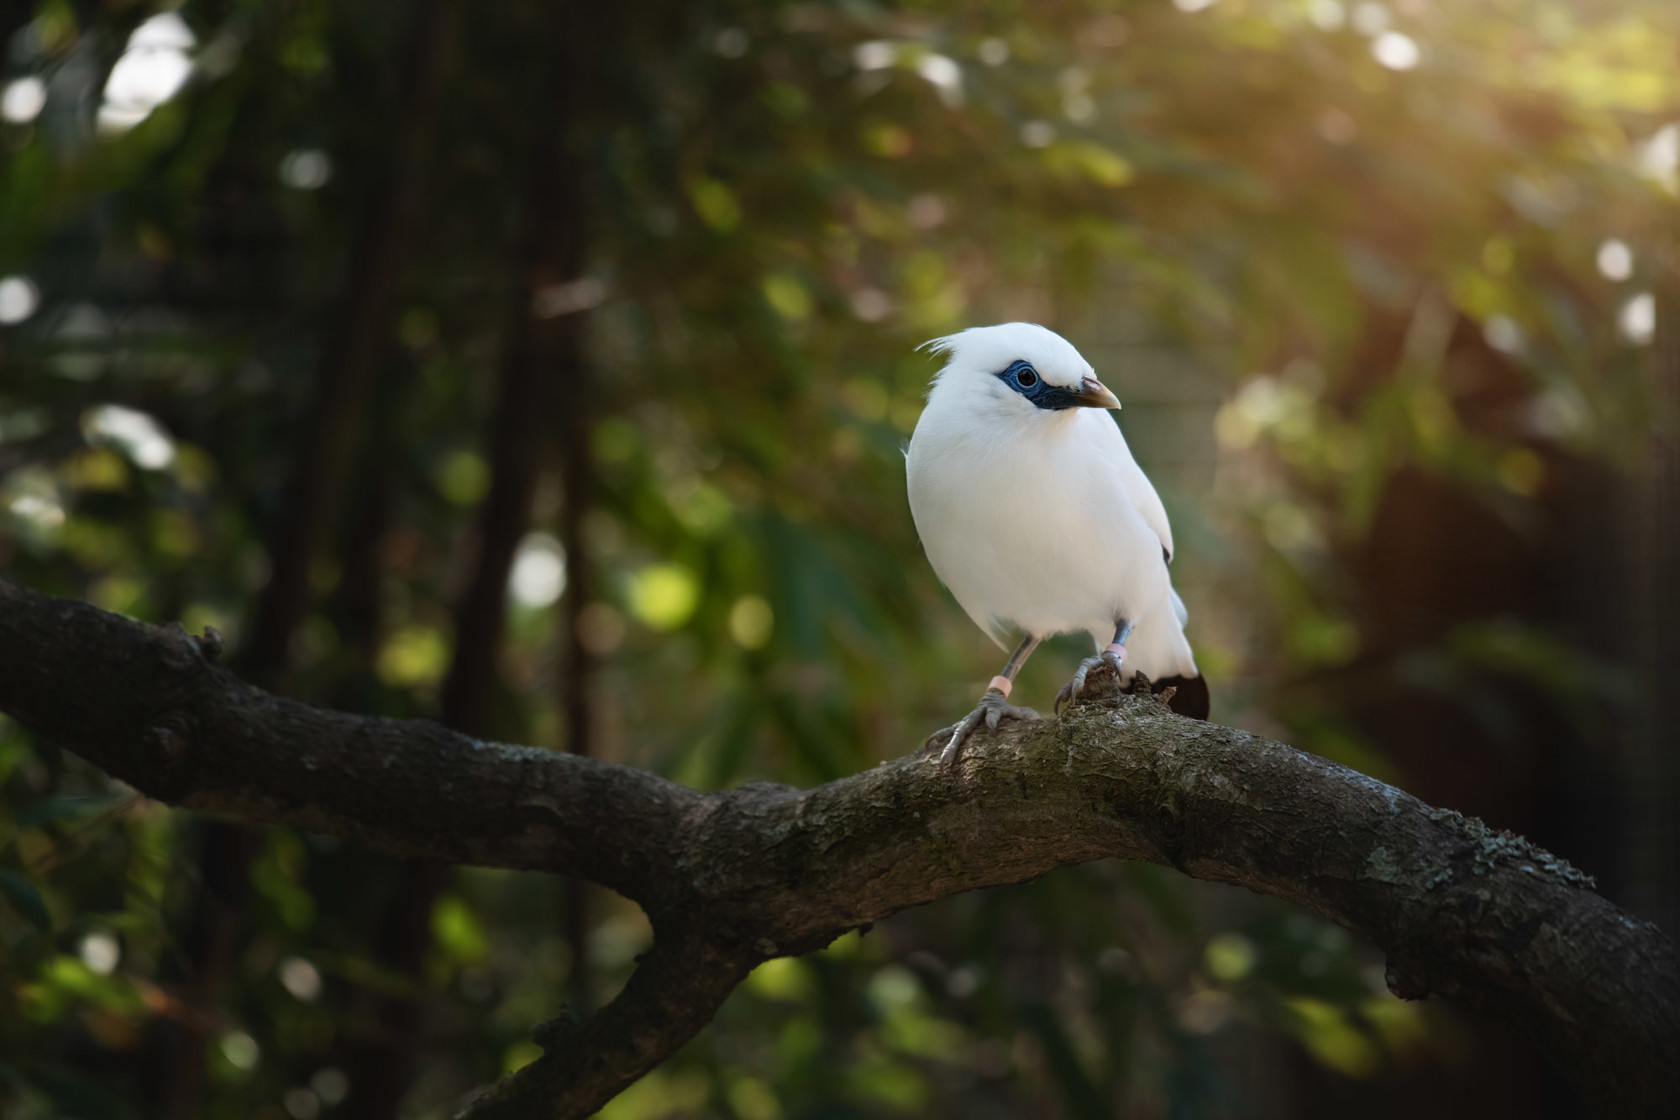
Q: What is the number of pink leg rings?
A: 2